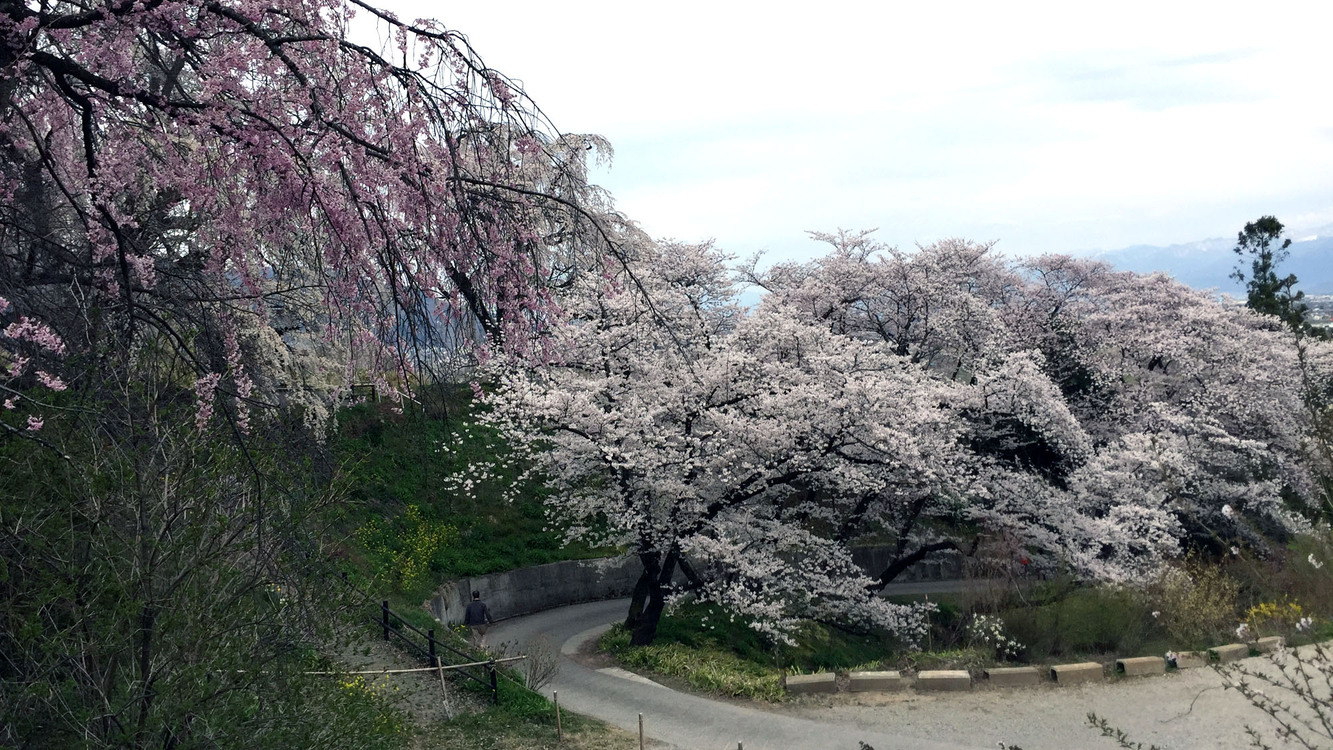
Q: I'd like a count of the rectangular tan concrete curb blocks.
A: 9